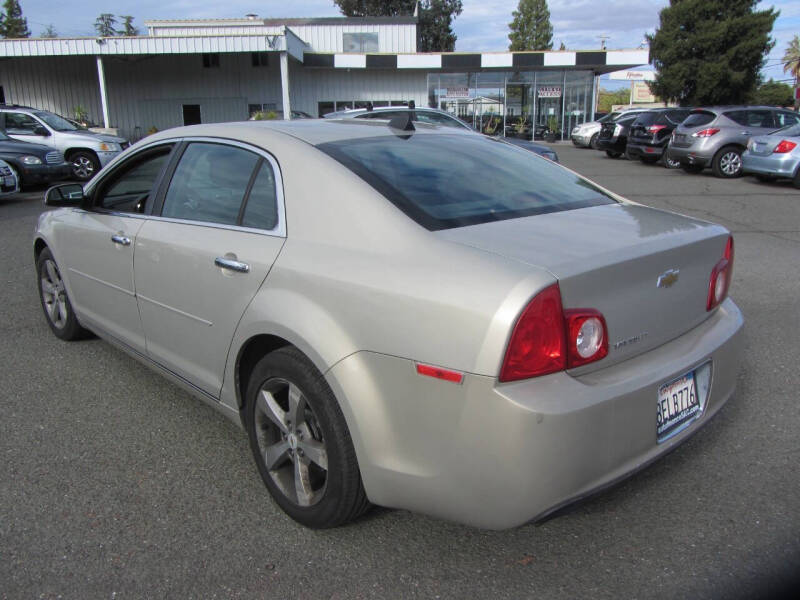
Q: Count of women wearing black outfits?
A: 0